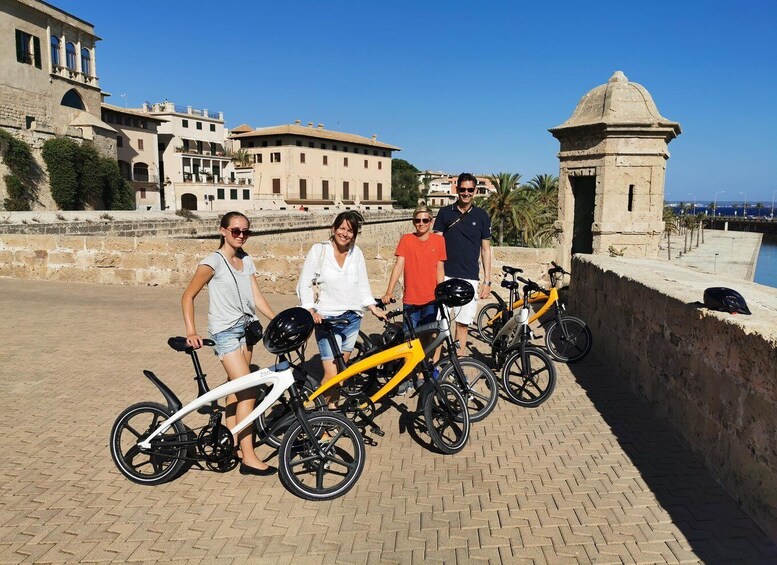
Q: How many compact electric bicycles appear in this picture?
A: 5